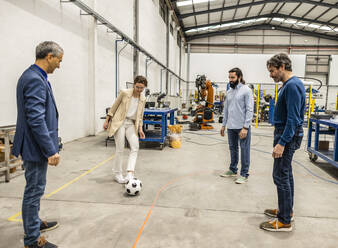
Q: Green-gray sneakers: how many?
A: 2